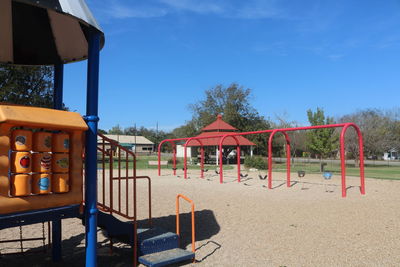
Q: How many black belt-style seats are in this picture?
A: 6